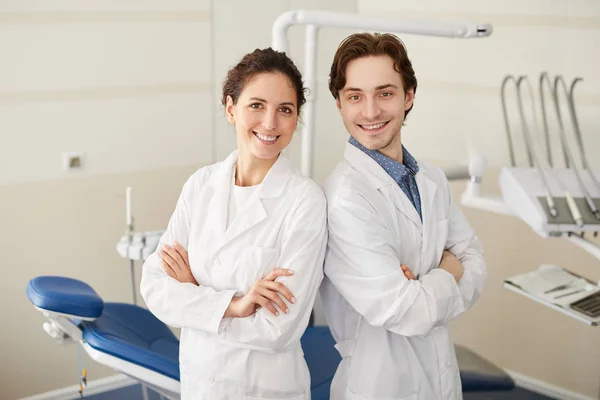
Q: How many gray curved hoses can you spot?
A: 5